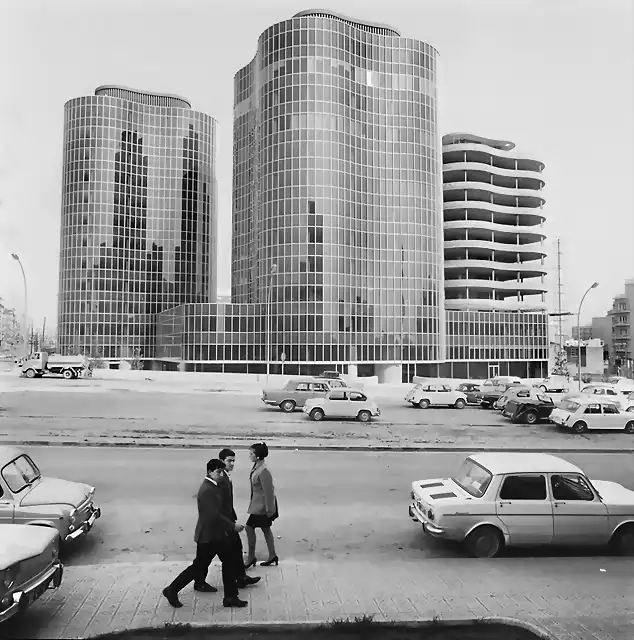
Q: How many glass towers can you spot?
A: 2